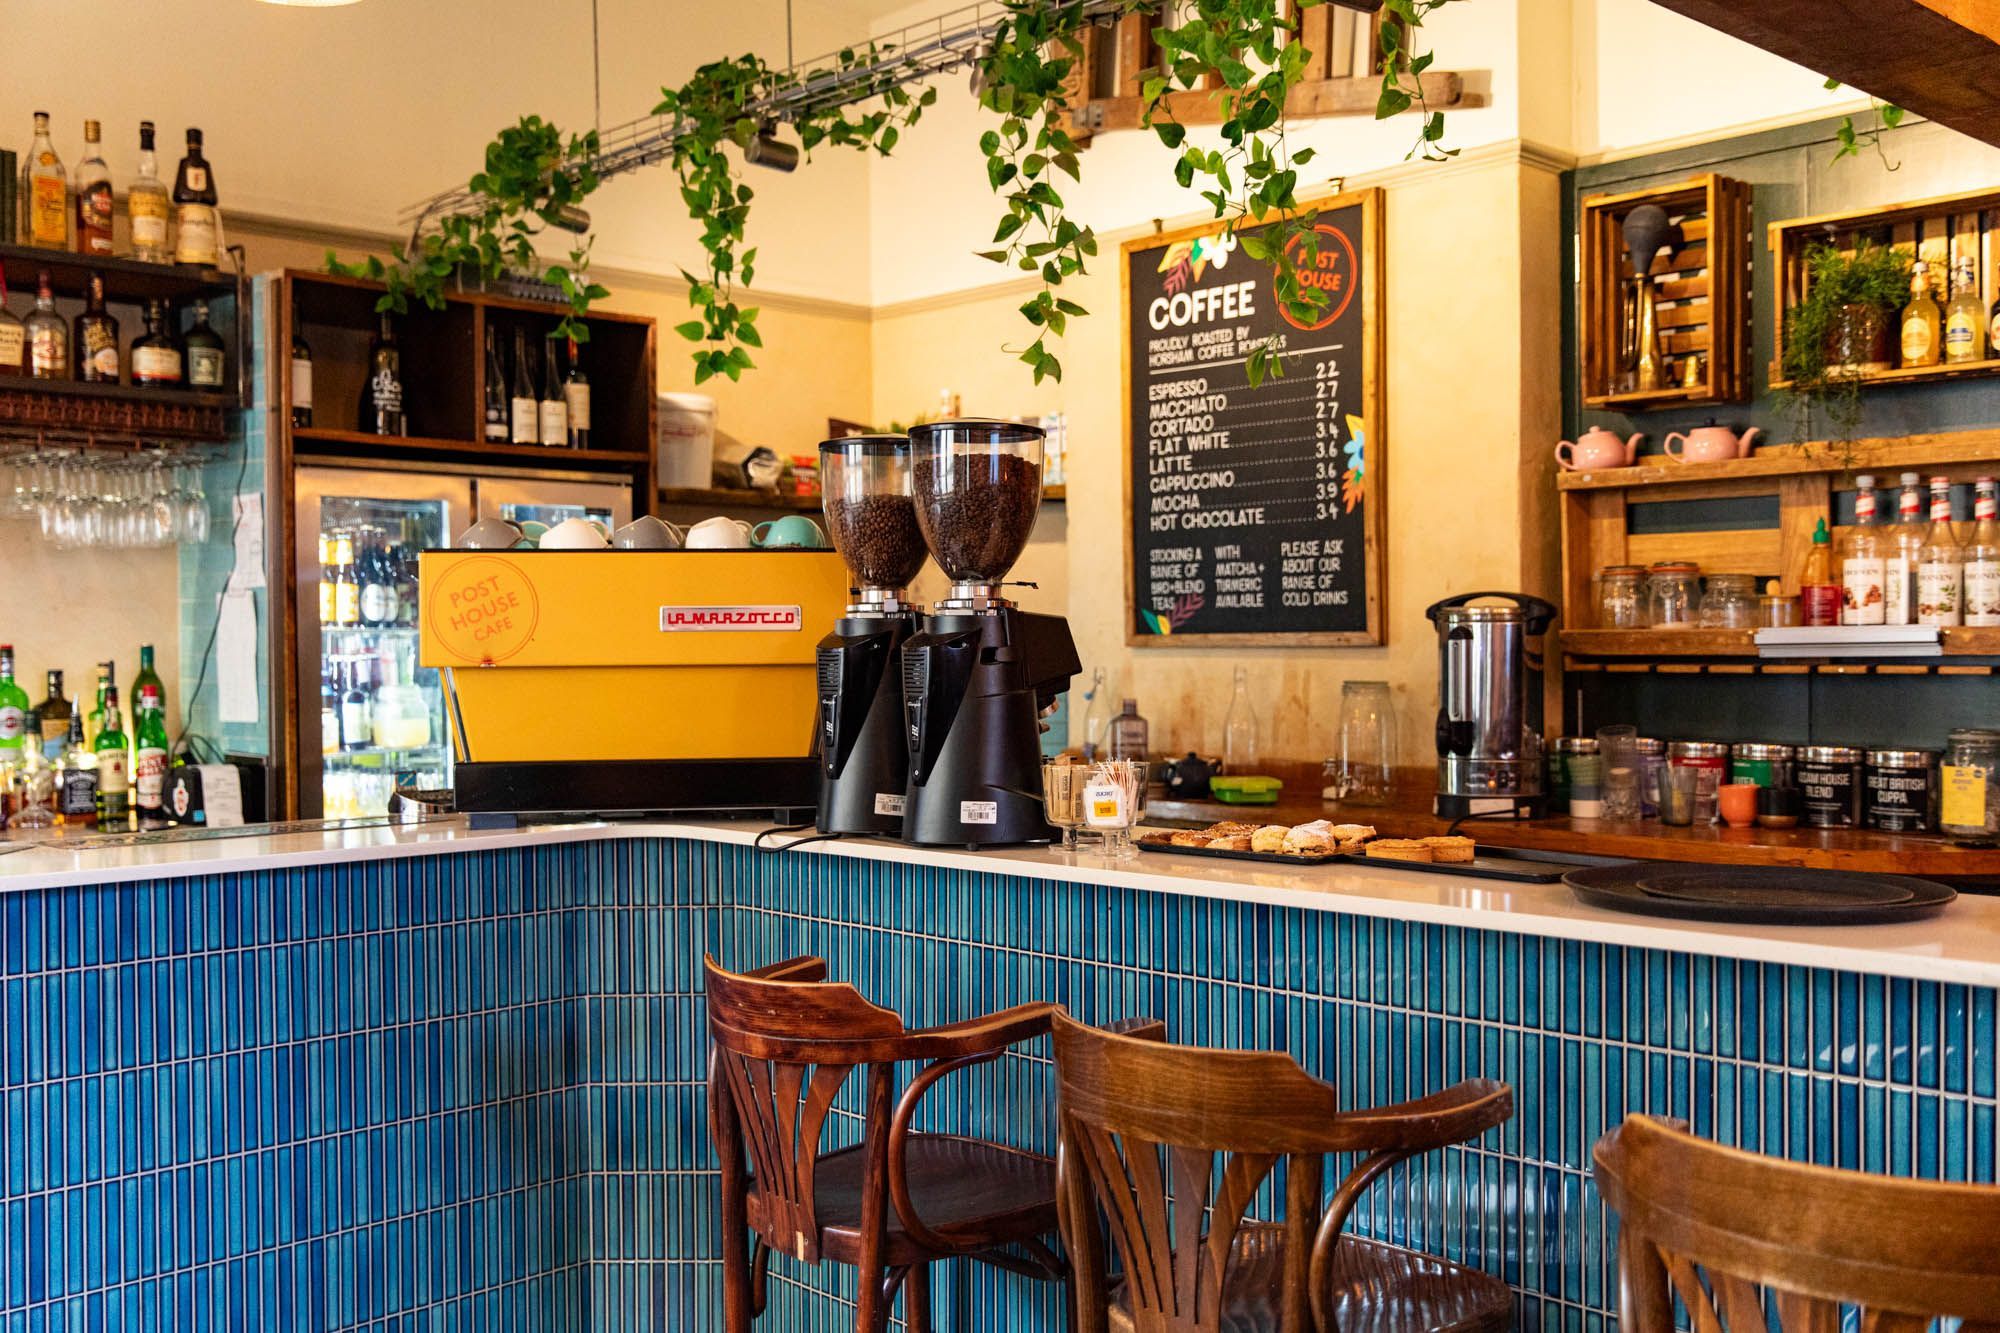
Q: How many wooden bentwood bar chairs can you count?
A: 3